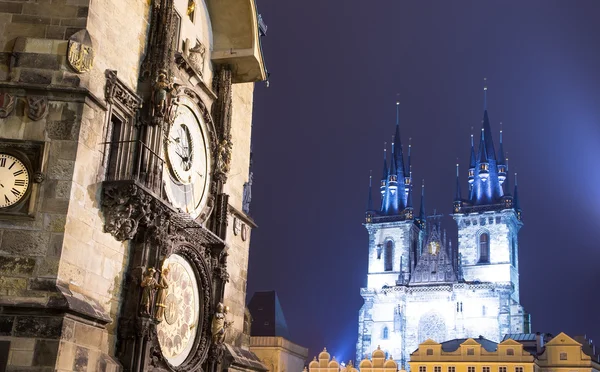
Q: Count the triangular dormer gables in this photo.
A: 4